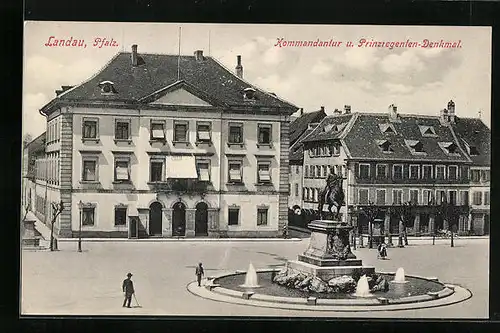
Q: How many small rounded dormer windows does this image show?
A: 2